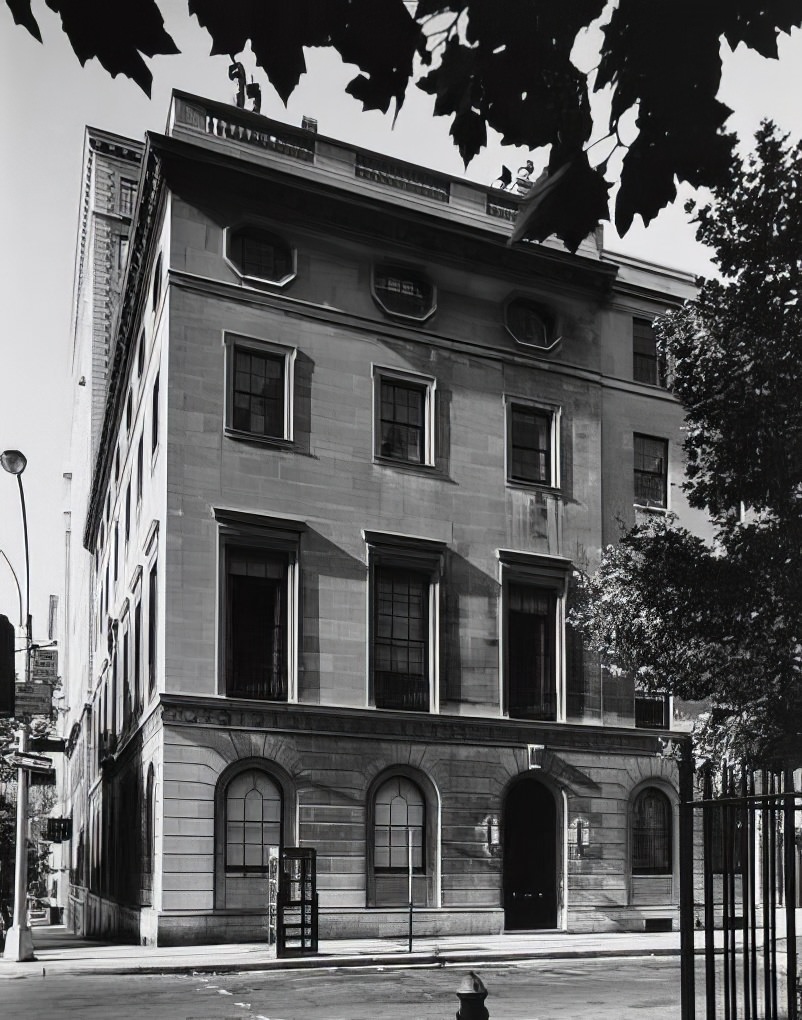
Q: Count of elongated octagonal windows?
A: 3